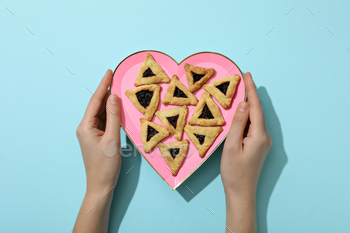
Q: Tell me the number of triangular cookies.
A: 10